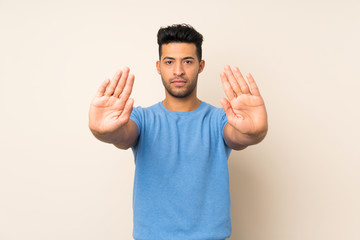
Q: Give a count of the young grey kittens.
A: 0